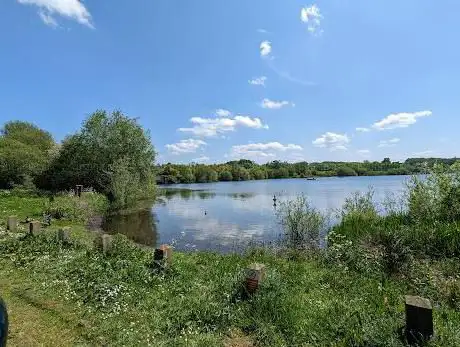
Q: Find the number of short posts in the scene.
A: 7